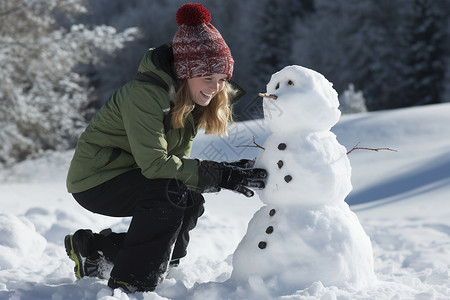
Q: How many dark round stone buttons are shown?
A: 6